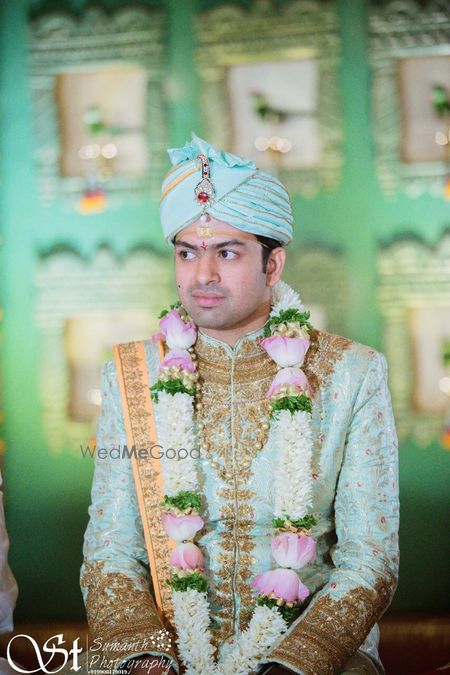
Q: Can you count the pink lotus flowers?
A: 8